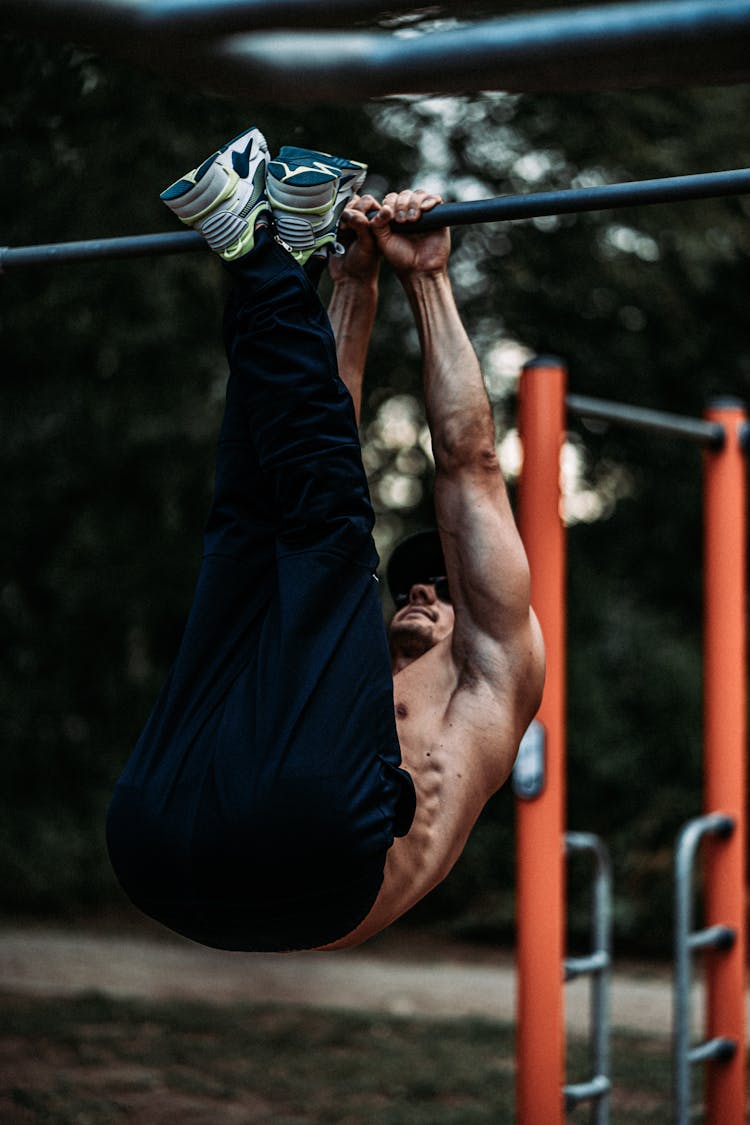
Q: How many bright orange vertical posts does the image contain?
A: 2